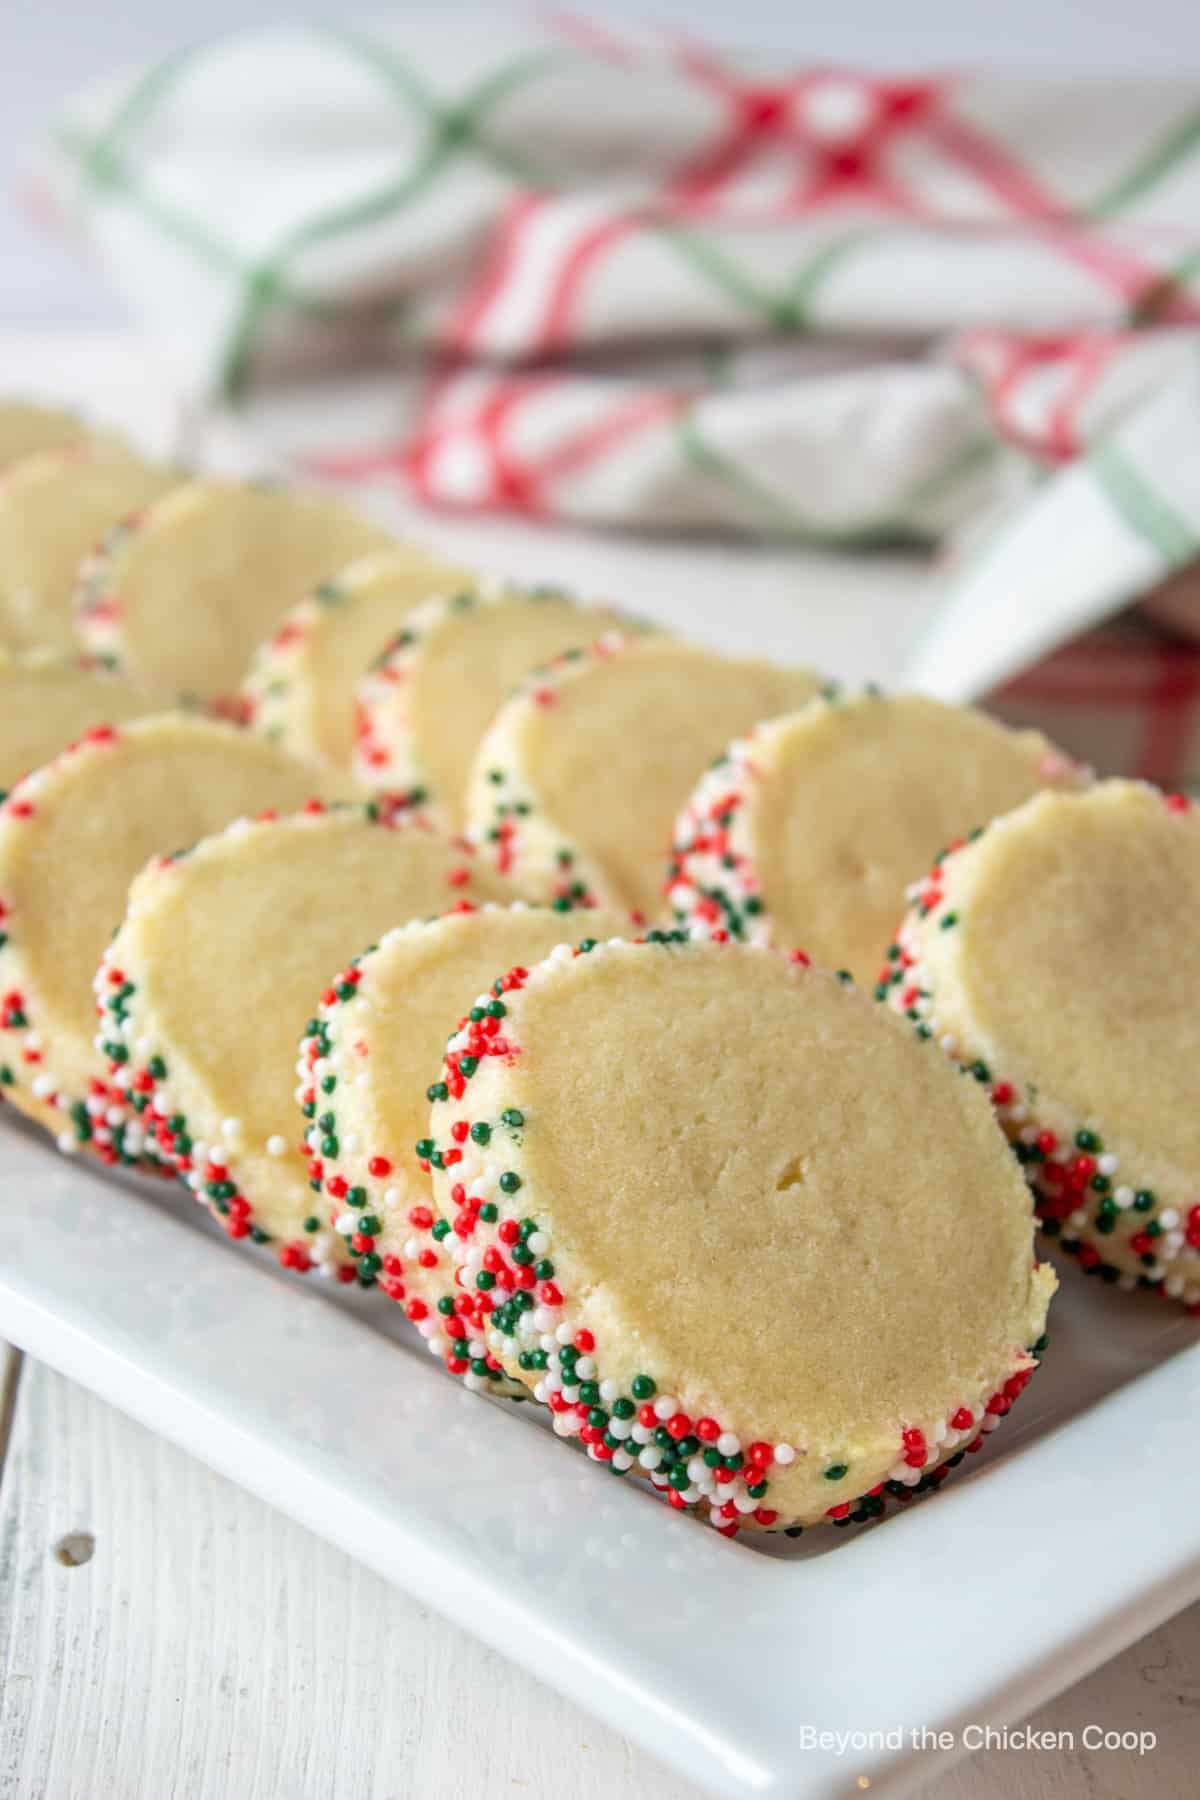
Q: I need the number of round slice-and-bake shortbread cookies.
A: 13